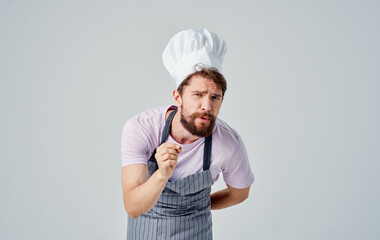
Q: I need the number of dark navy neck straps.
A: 2